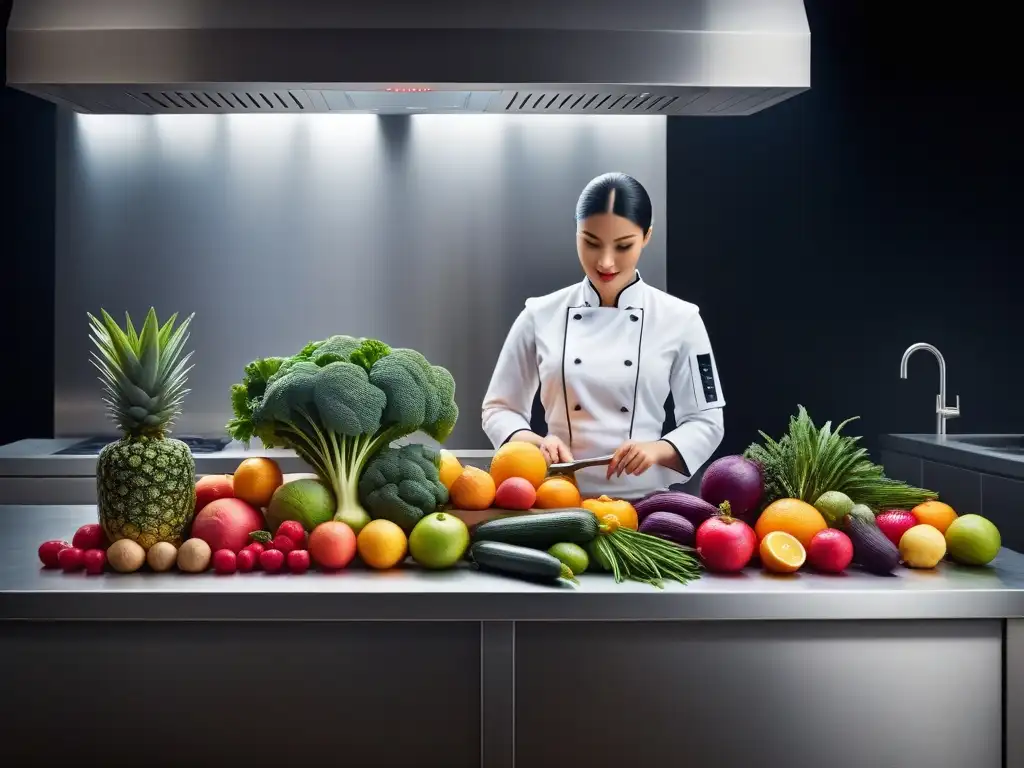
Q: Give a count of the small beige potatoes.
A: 3